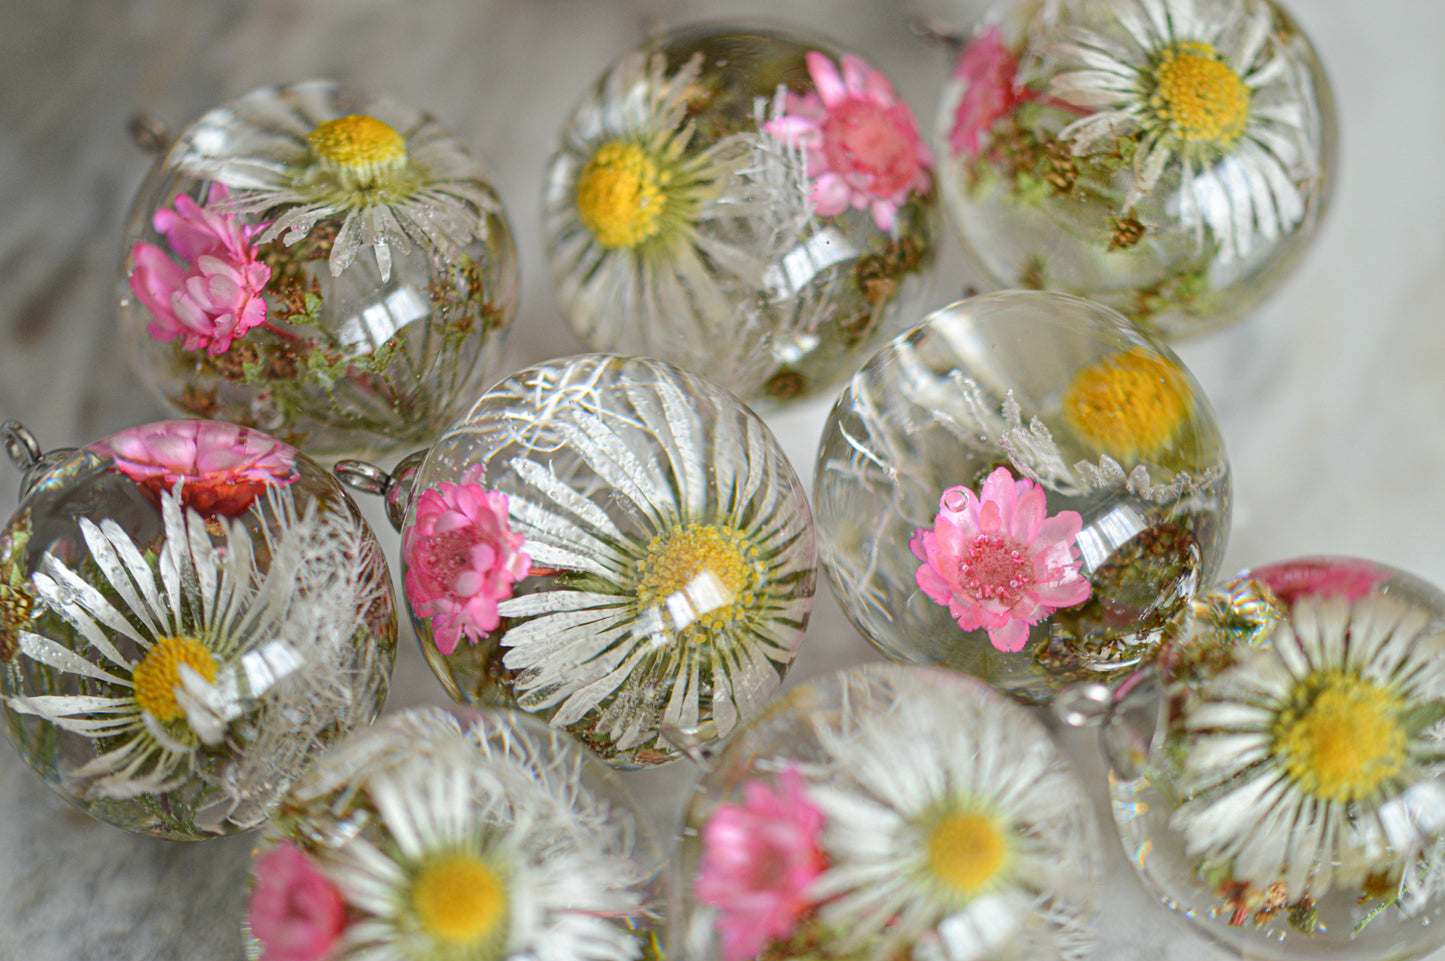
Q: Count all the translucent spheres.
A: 9